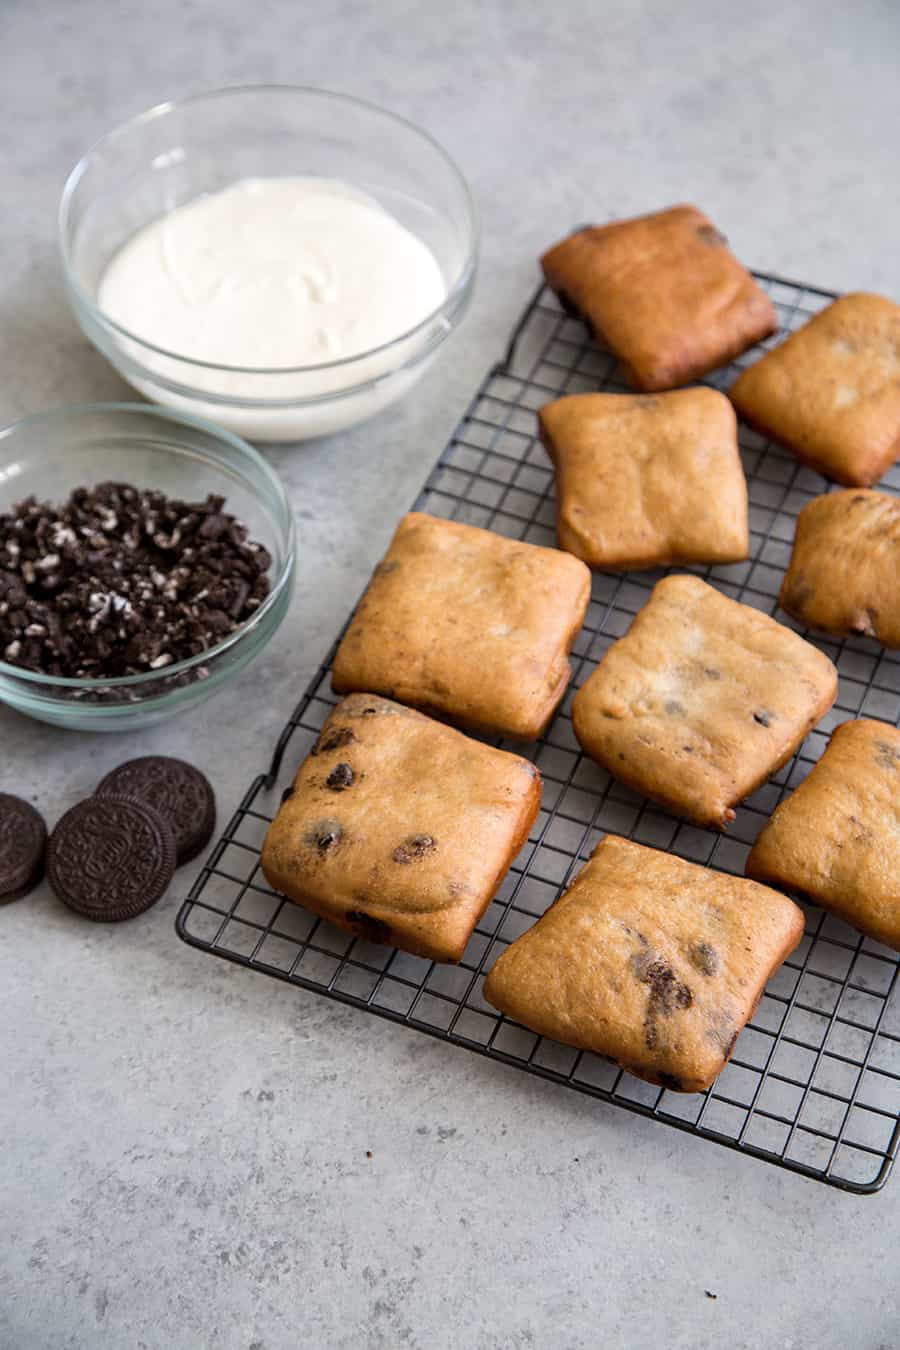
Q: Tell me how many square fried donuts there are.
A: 9